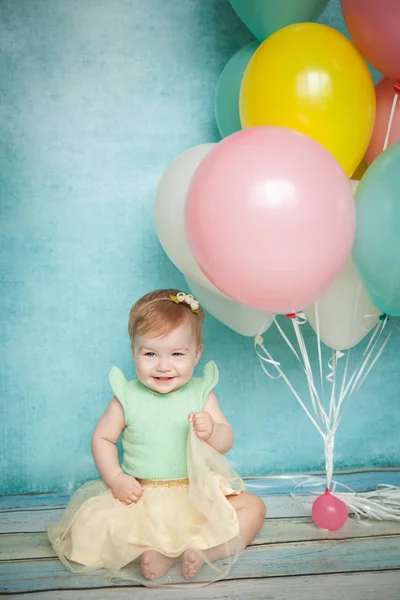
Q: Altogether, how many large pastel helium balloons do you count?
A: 10